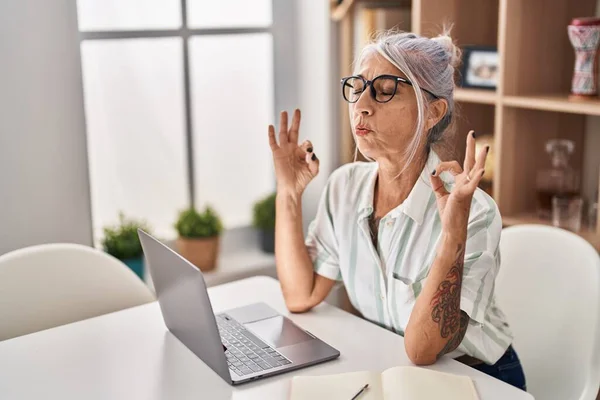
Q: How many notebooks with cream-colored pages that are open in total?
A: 1